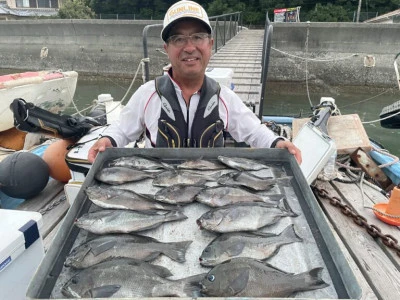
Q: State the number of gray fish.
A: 15